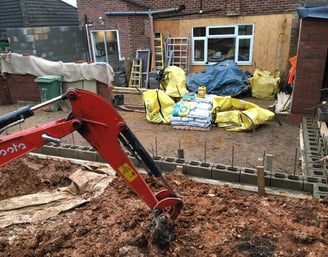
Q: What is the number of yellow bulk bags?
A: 4